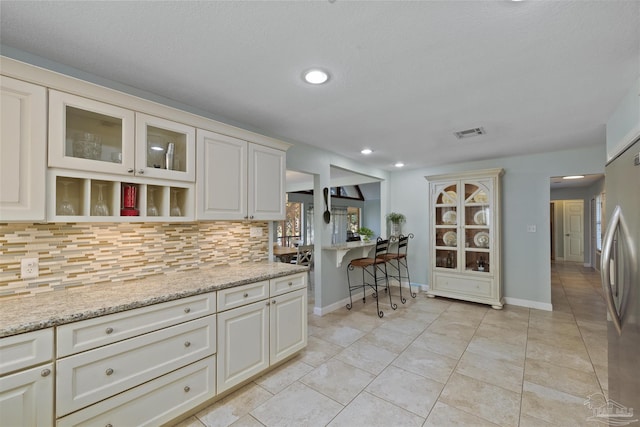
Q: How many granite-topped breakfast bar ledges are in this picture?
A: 1